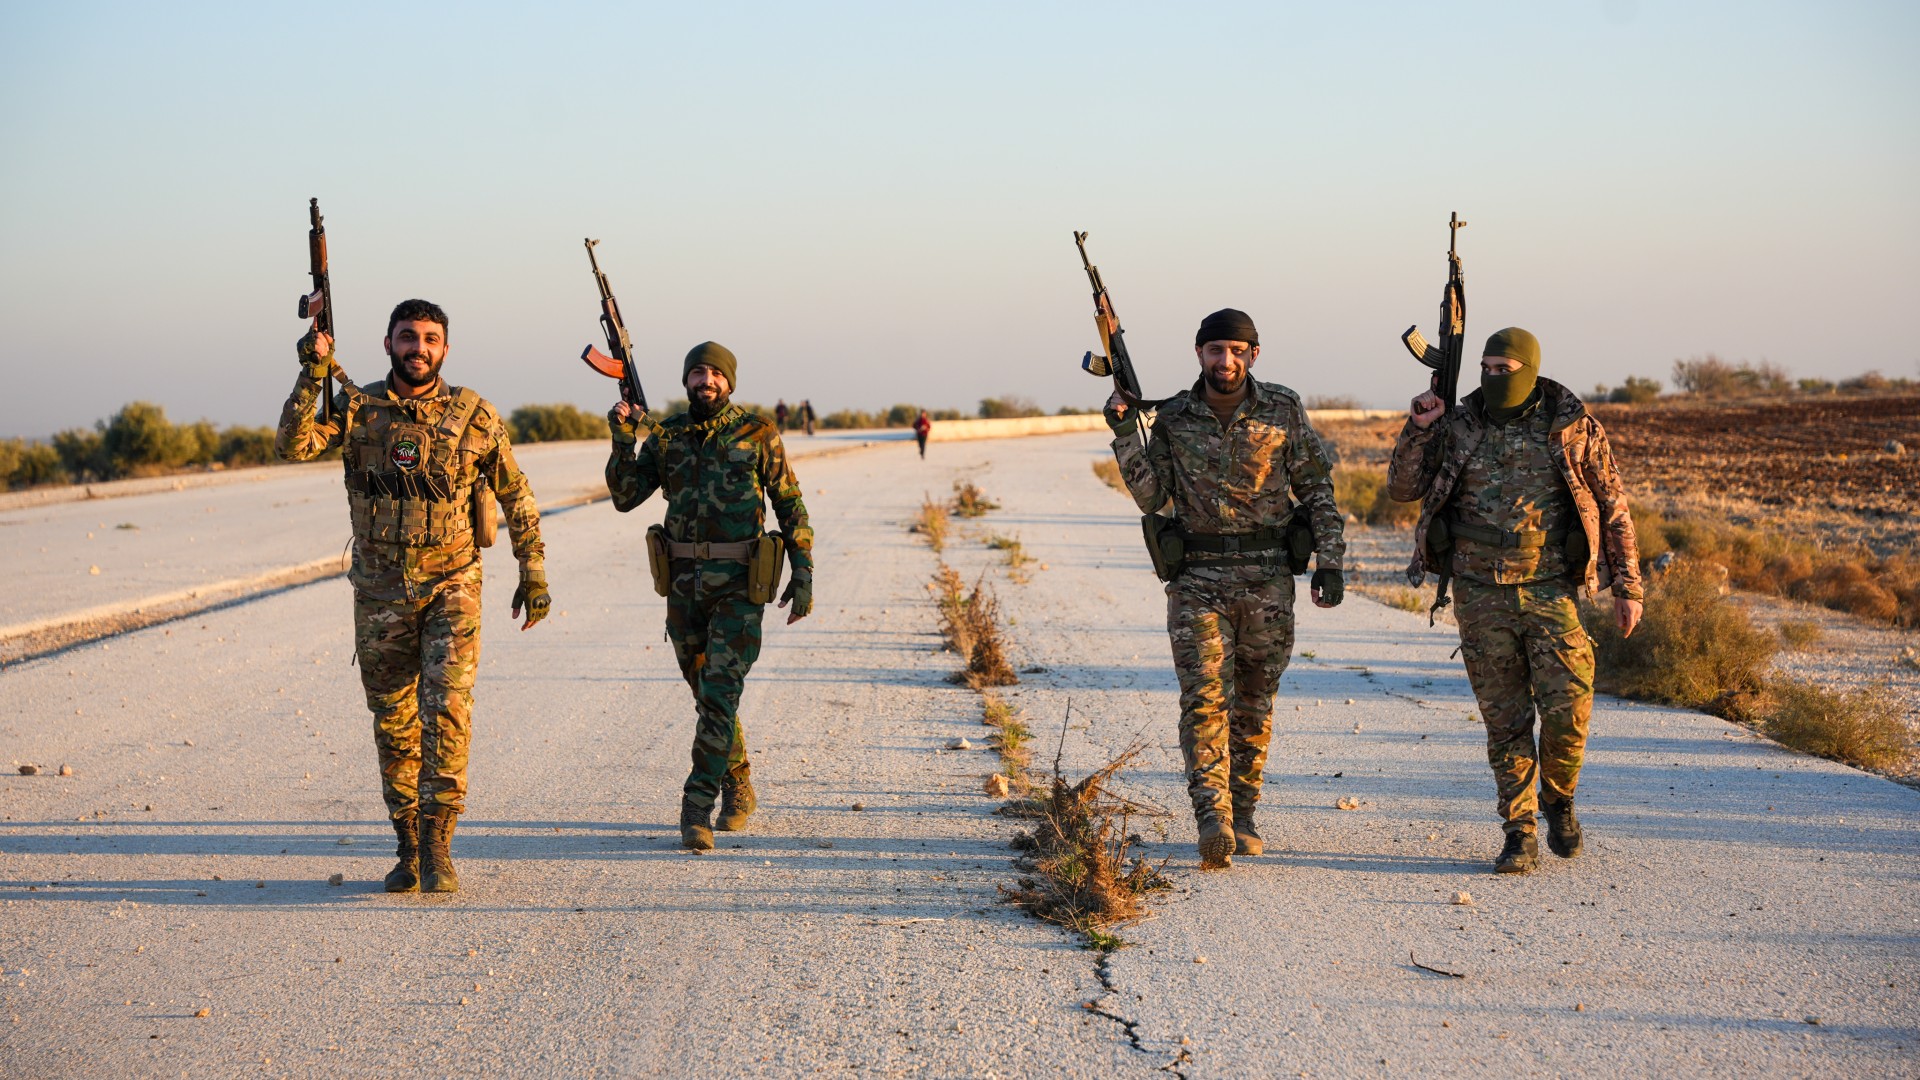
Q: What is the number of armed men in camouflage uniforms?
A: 4